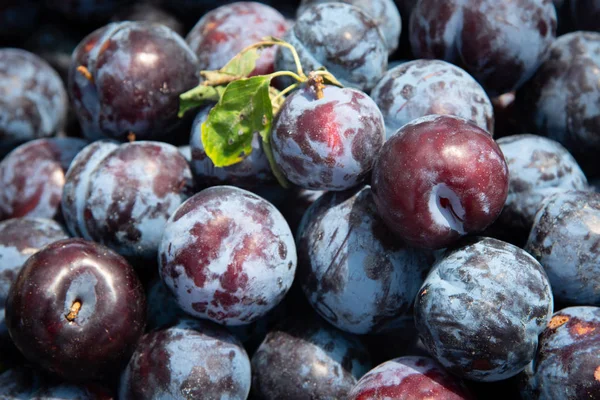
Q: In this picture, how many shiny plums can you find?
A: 2